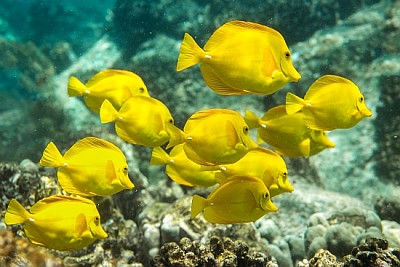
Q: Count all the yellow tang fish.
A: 11